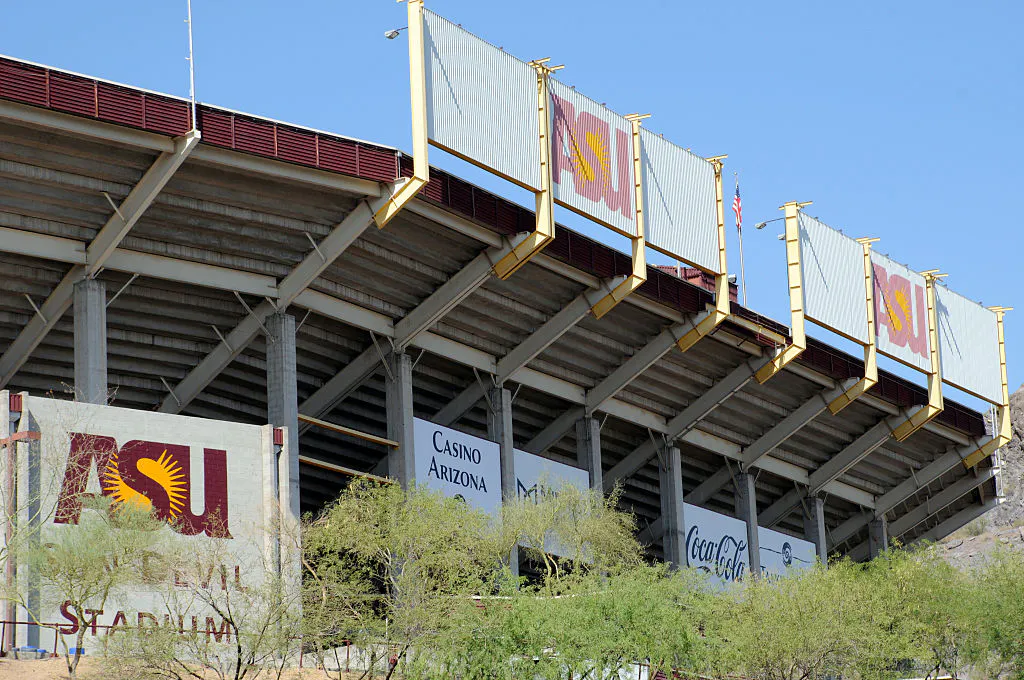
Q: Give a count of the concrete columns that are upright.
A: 9